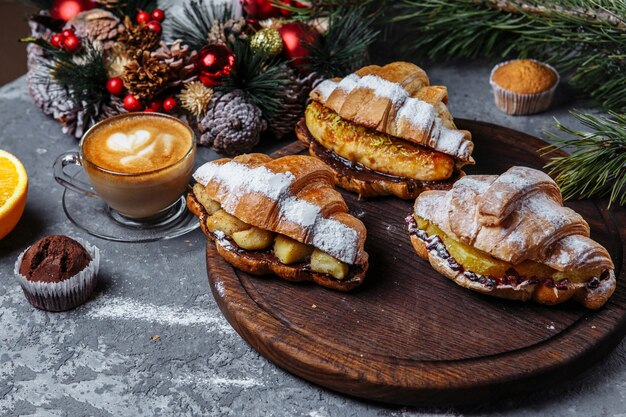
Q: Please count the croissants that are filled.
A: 3